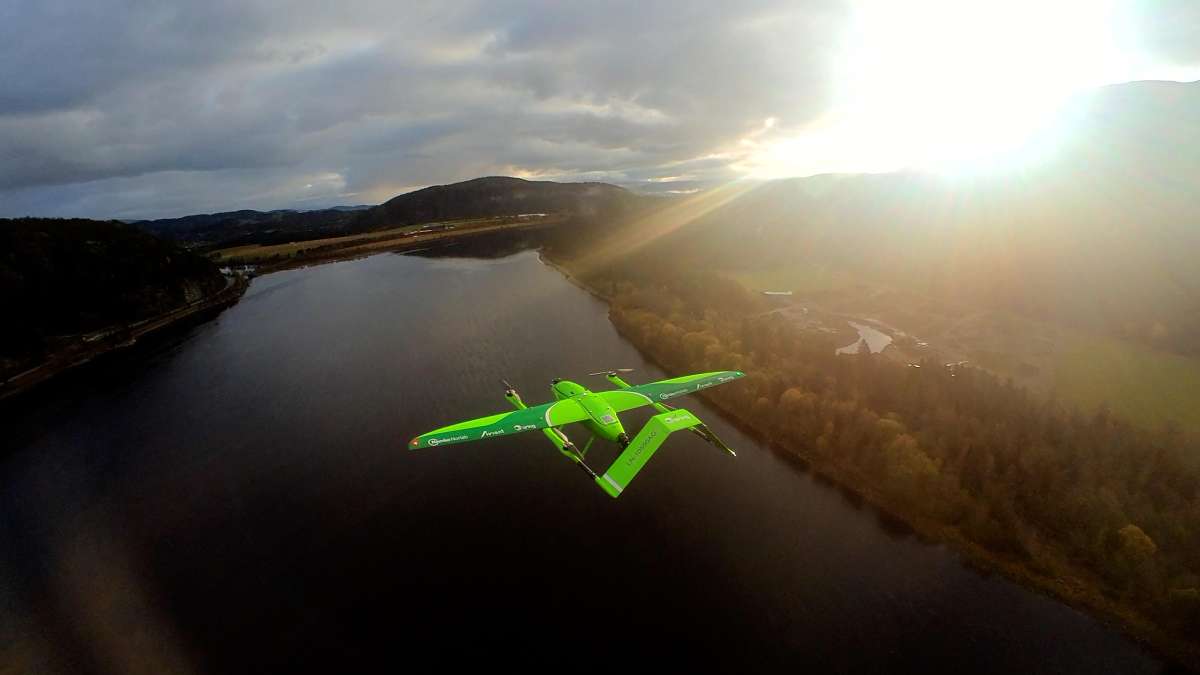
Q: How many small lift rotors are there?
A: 4